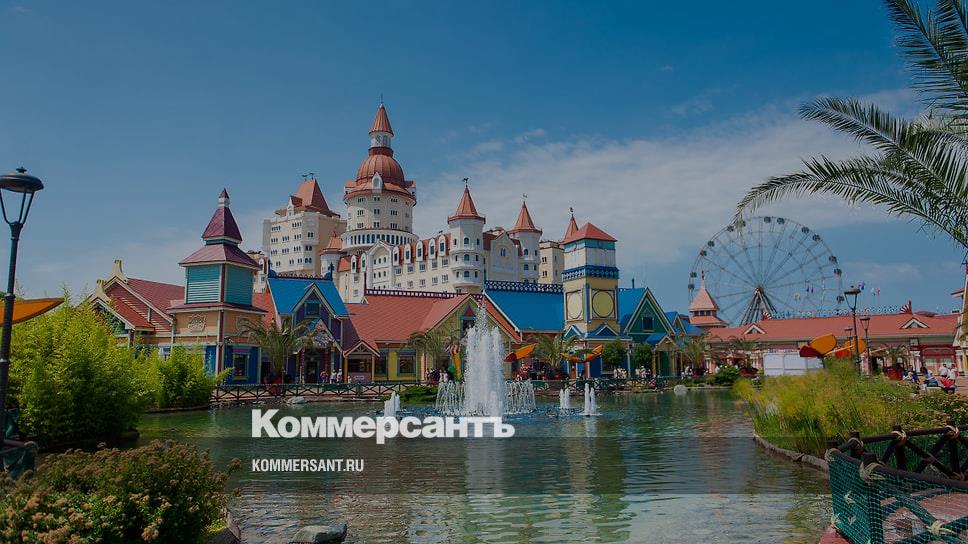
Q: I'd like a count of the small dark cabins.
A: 13